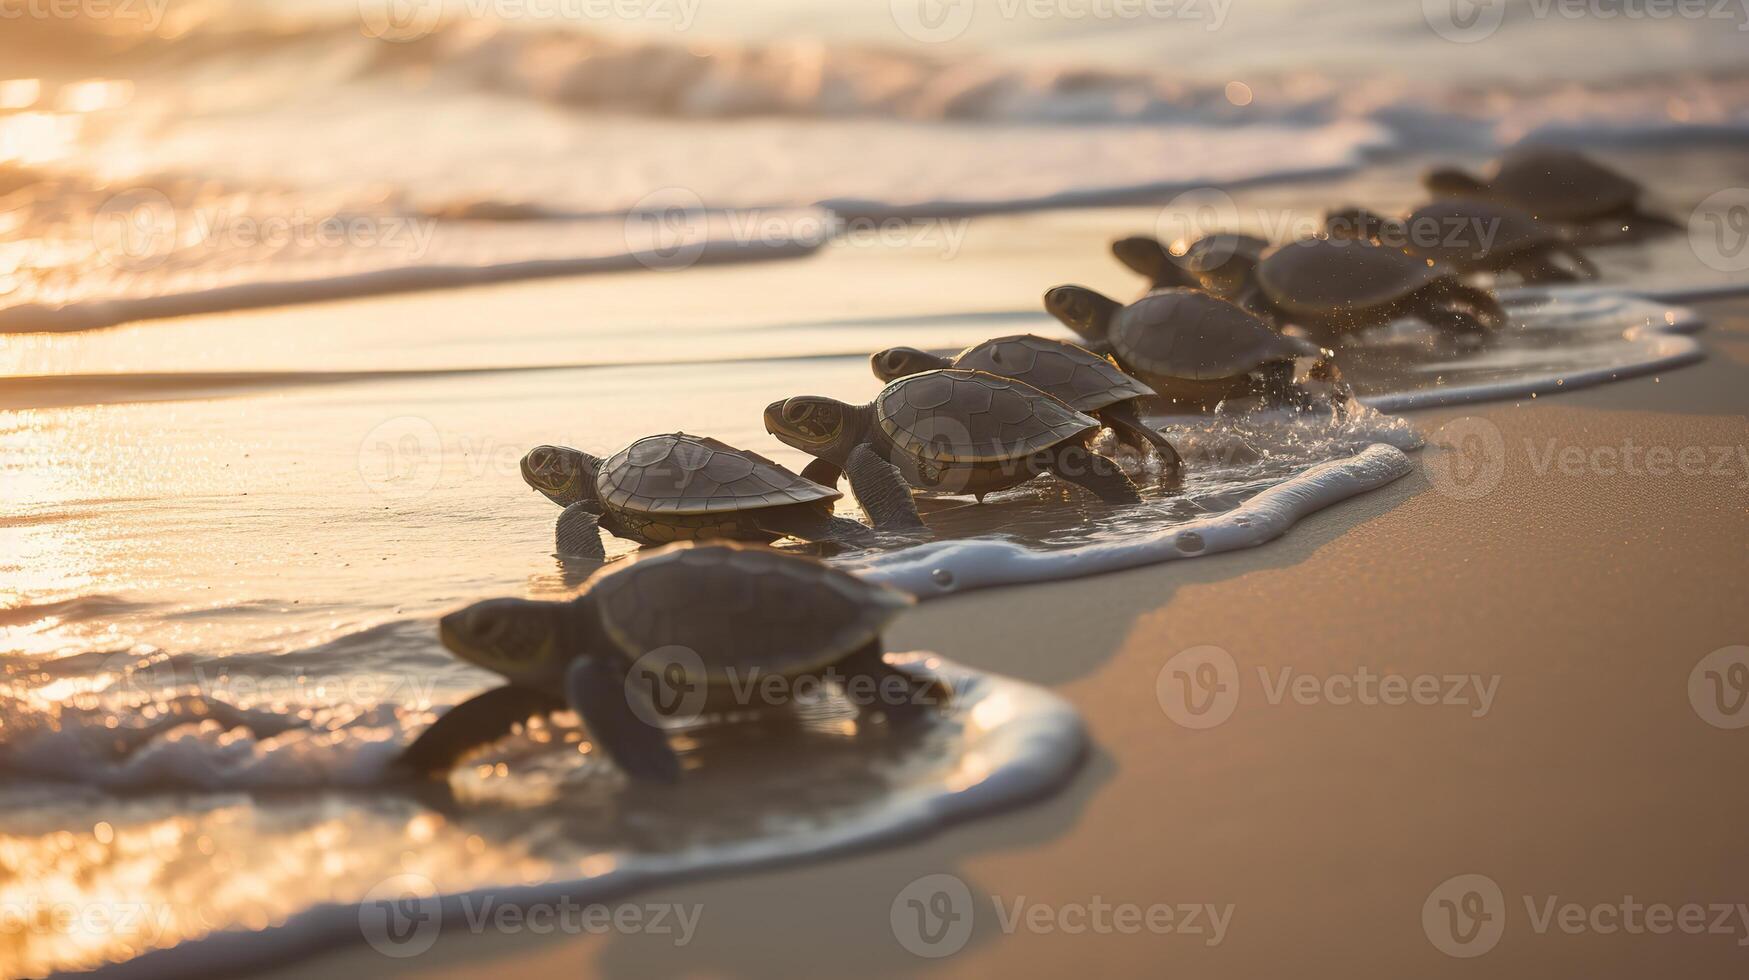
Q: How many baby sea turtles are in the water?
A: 9